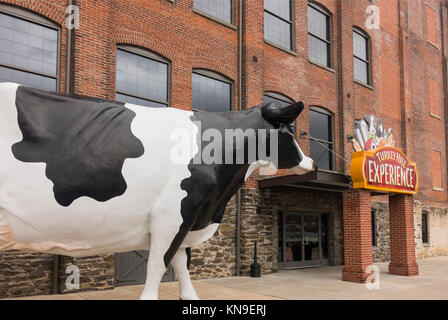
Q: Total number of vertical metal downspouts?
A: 2